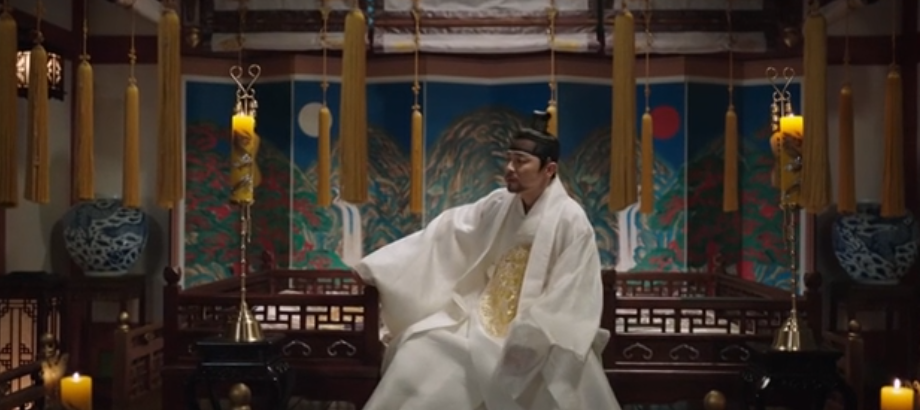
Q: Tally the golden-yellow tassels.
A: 15